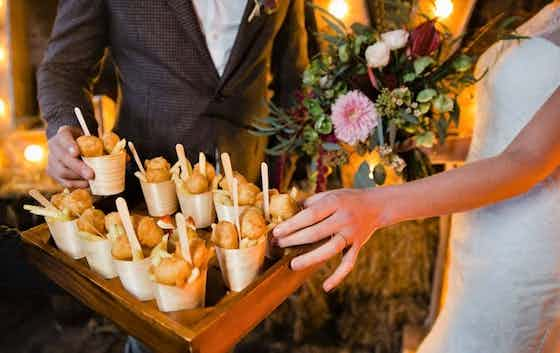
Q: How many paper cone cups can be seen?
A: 10